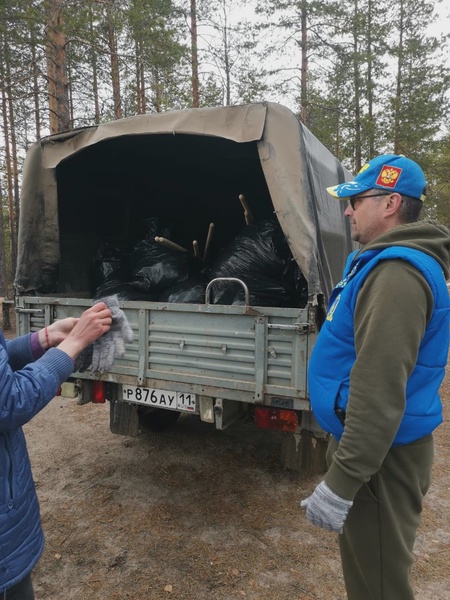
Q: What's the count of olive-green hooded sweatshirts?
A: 1